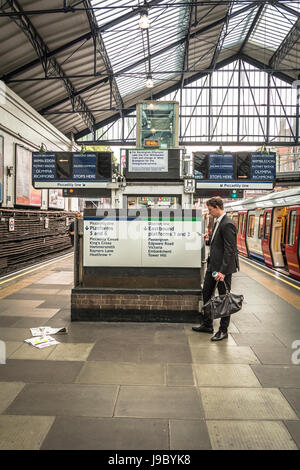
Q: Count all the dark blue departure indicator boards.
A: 2